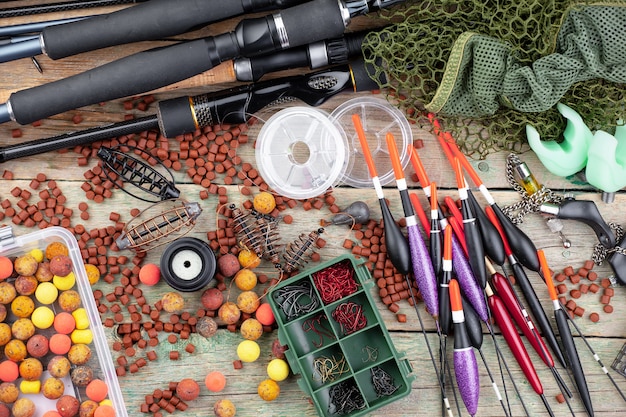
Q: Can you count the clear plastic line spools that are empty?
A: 1